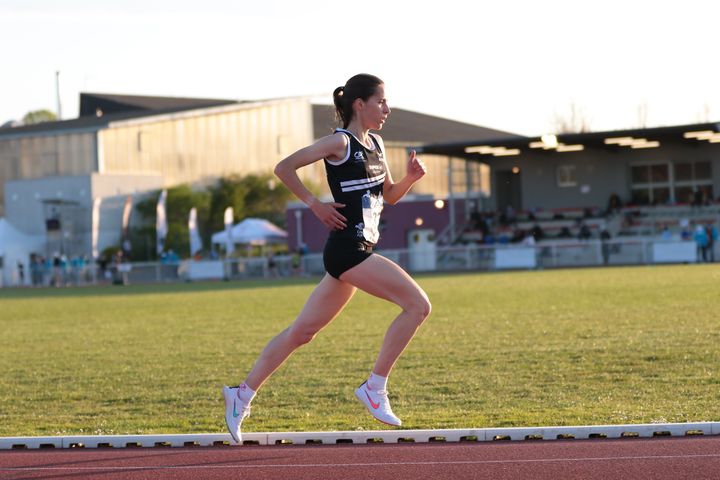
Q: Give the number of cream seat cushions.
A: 0